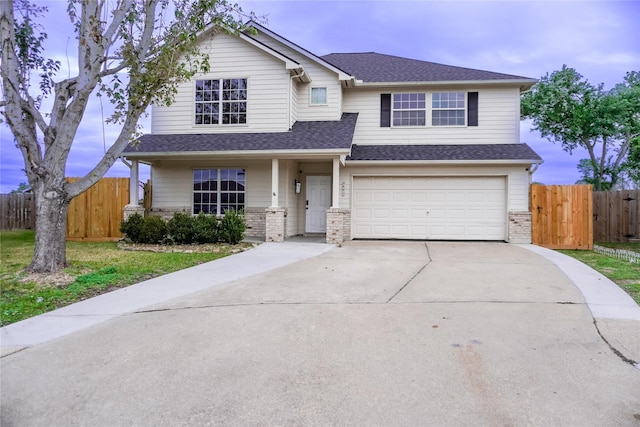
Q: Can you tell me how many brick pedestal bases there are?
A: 3